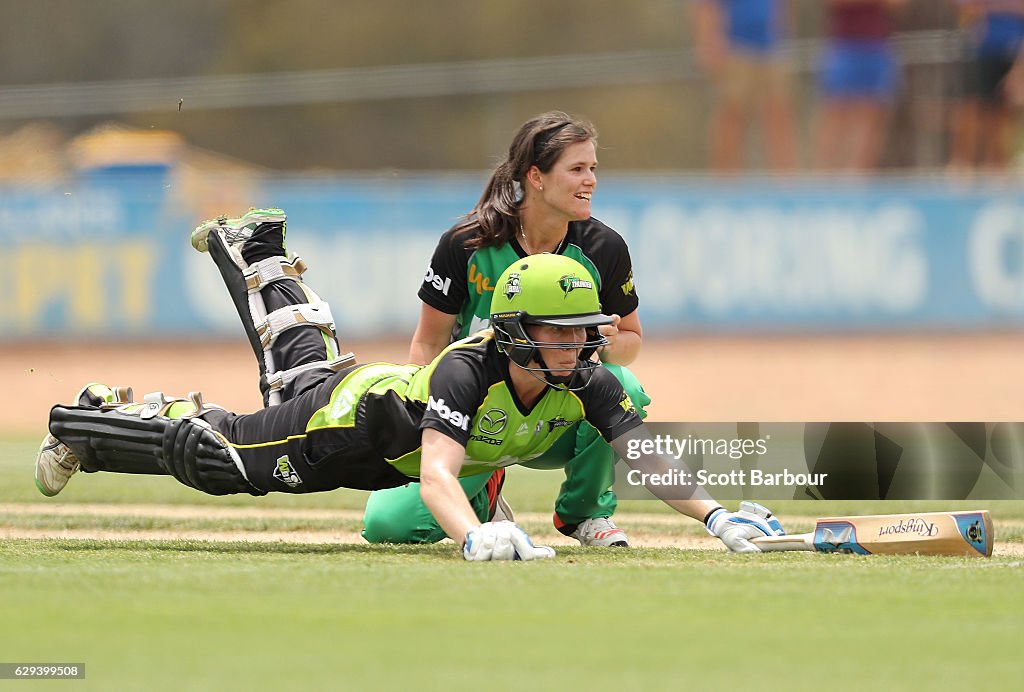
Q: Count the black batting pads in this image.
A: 2